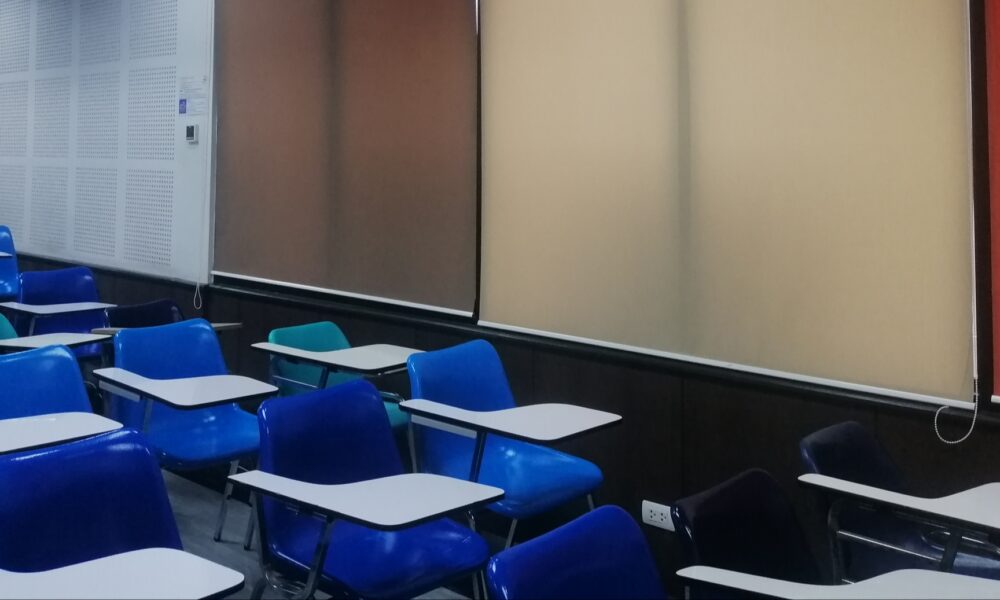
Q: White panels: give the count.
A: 12